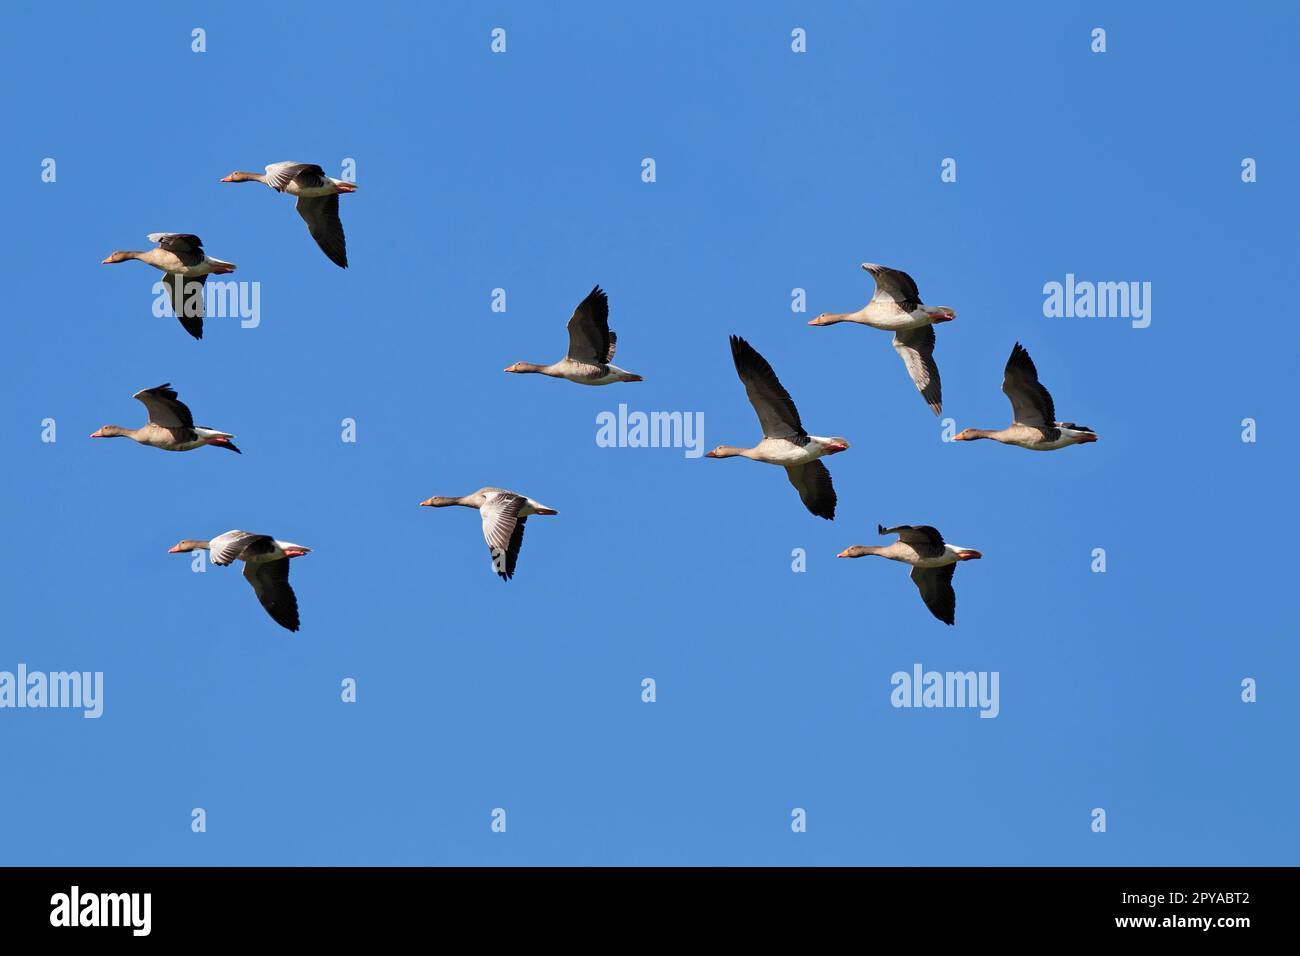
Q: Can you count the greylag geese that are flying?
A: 10